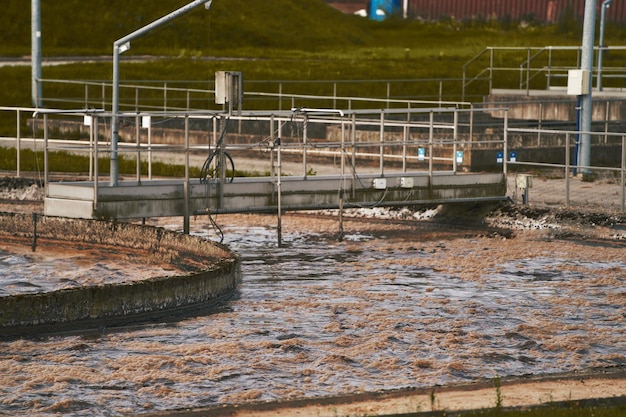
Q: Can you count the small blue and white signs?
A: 4